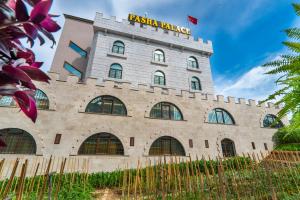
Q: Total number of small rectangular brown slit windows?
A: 6